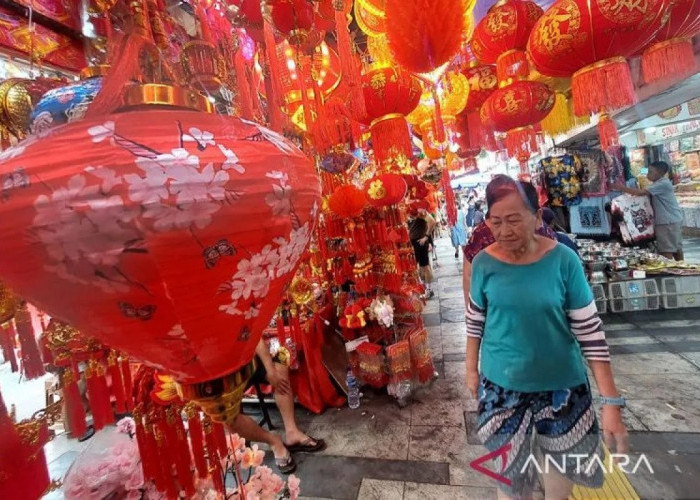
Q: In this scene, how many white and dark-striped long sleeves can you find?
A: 2